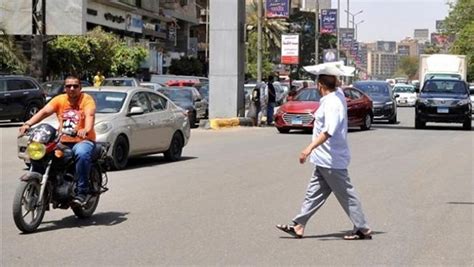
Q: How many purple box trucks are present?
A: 0